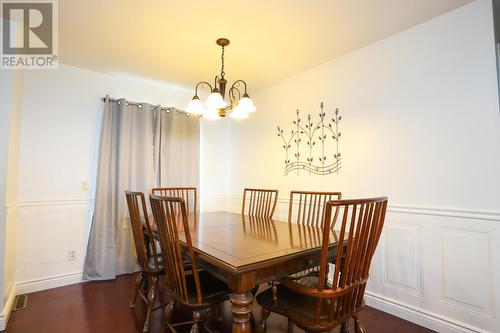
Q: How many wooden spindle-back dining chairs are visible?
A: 6